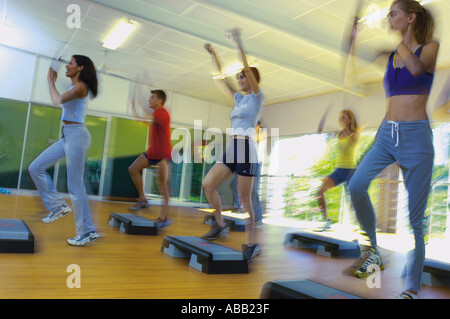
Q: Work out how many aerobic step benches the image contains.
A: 7